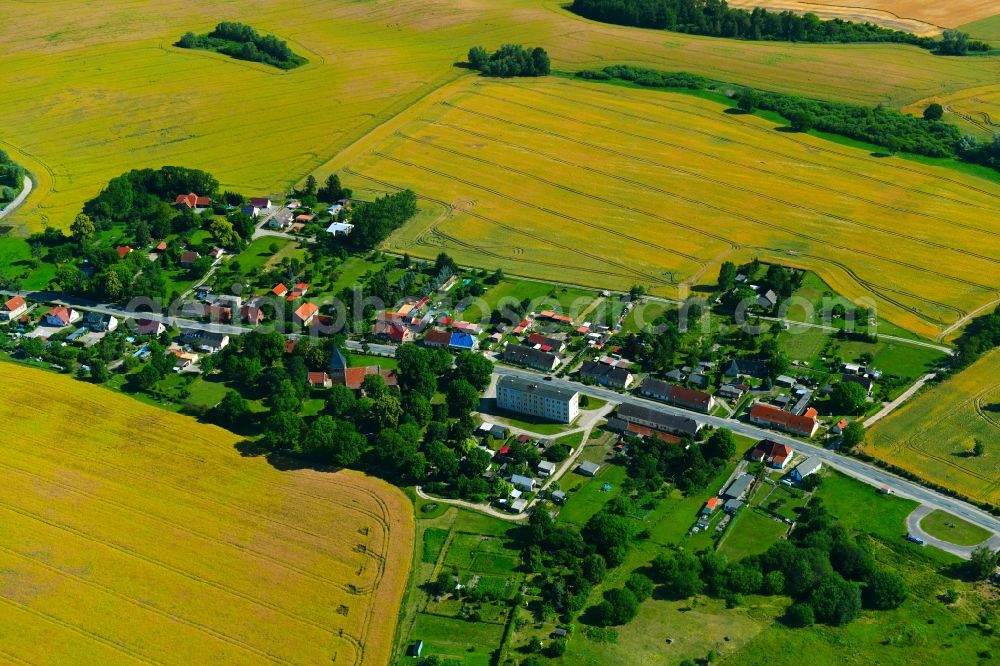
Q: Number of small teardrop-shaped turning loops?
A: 1